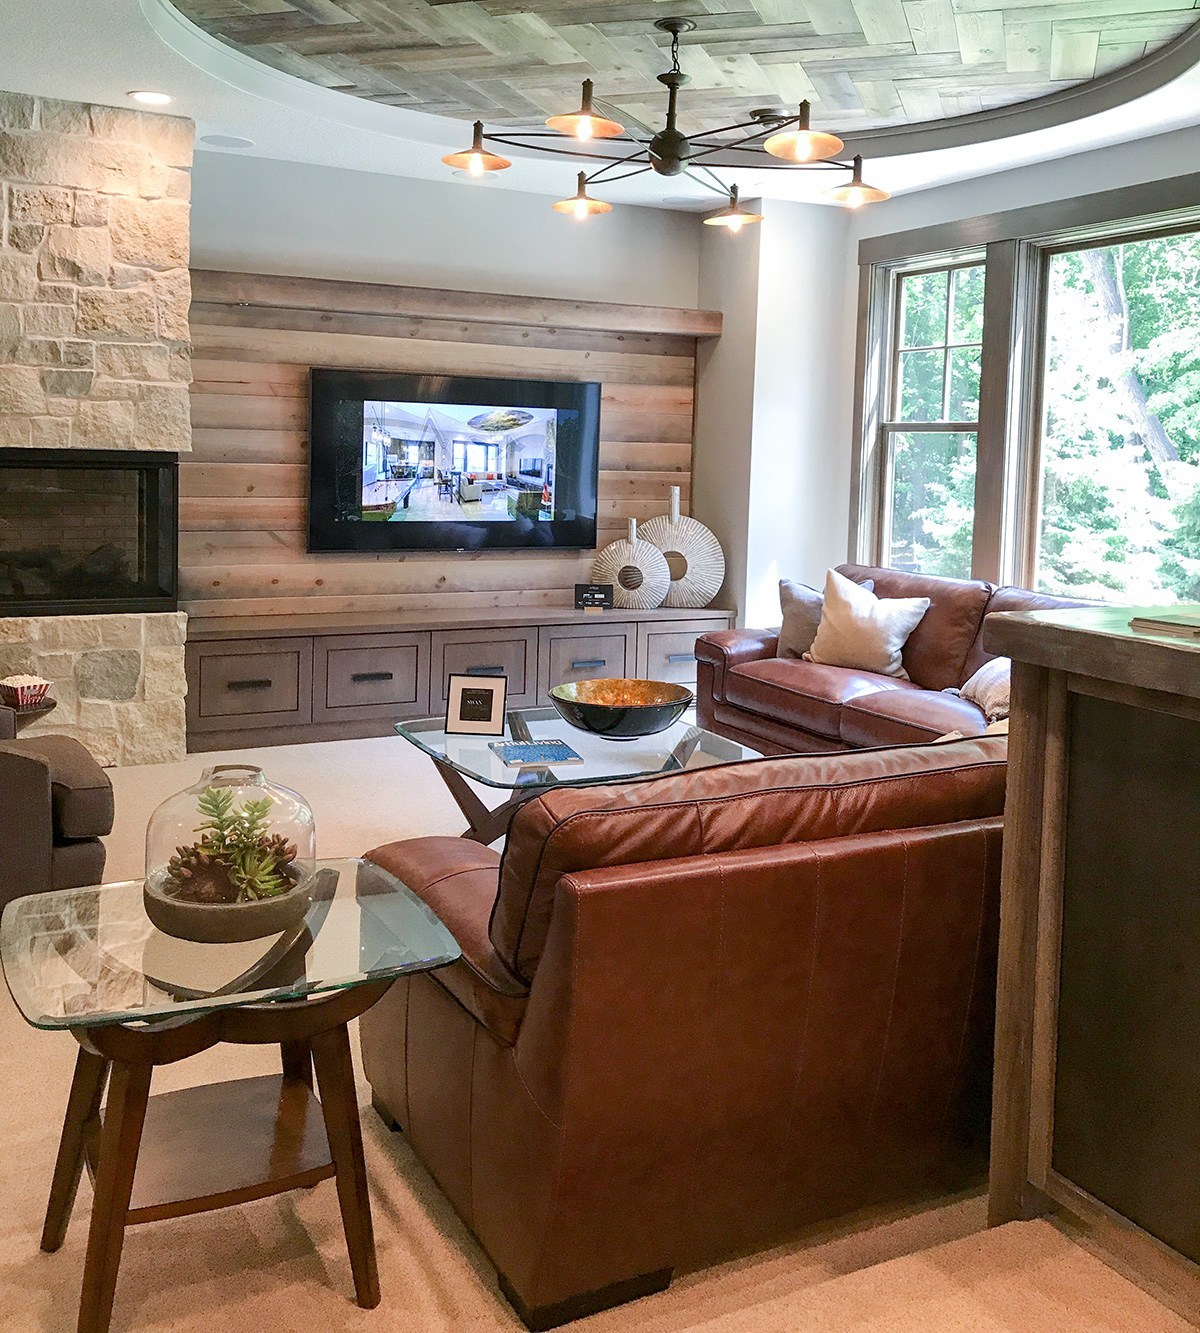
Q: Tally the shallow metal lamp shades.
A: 6